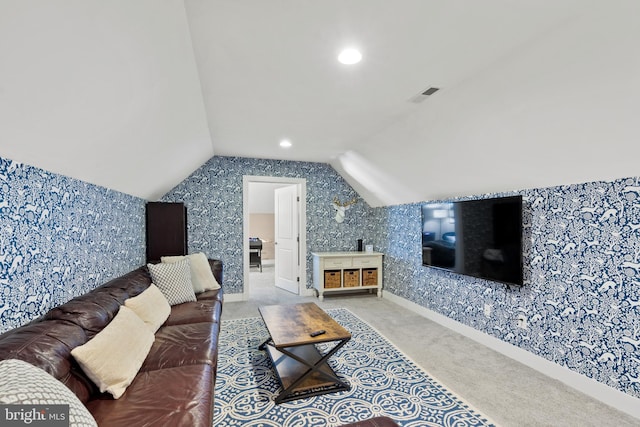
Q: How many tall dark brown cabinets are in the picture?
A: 1